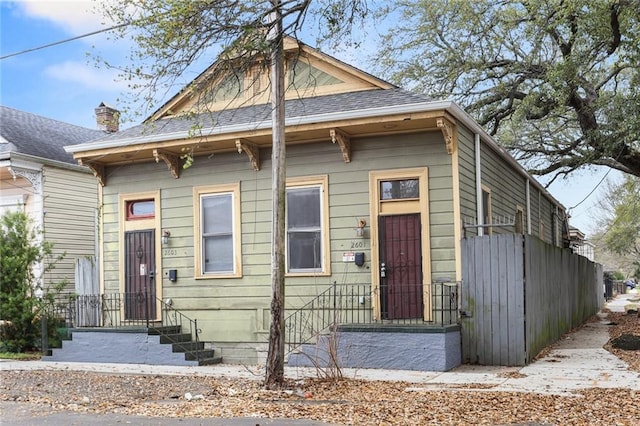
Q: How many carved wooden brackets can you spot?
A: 5